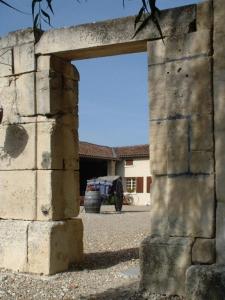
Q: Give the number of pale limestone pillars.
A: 2